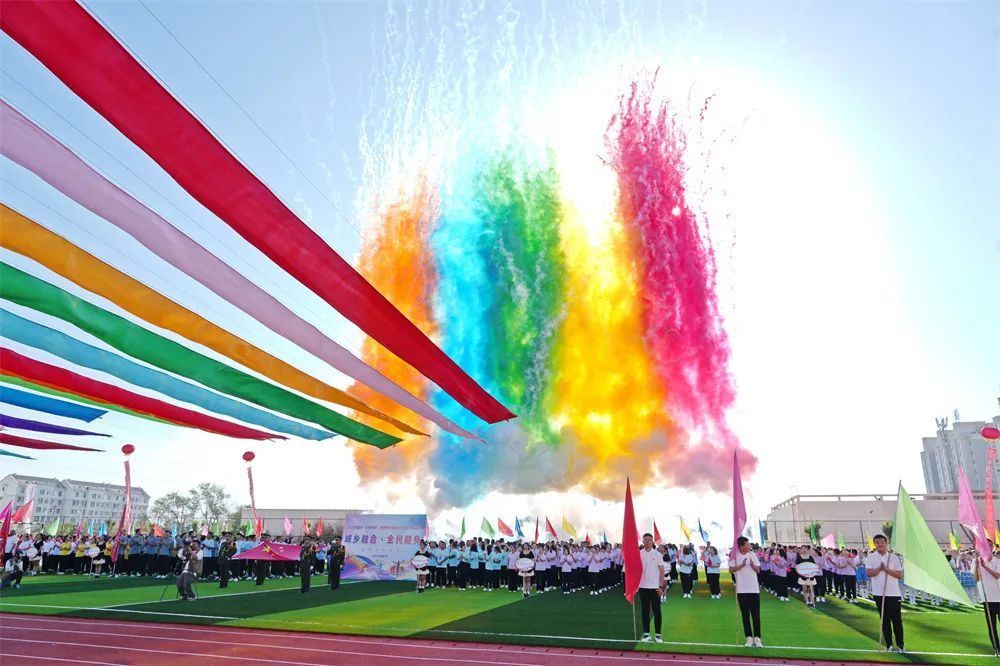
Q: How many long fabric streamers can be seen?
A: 11